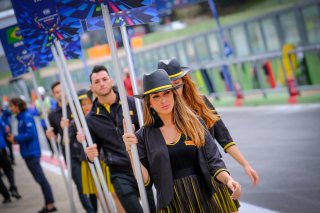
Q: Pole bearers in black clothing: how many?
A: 5